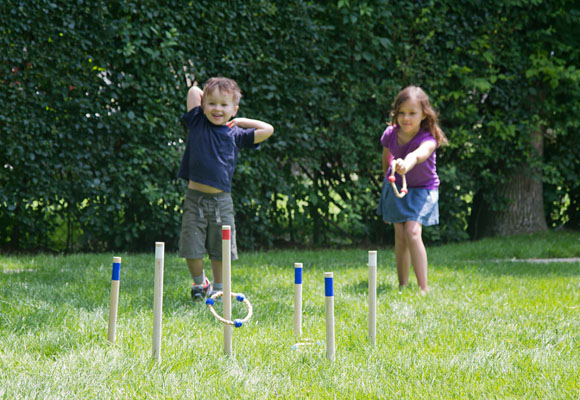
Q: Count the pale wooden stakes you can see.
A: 6